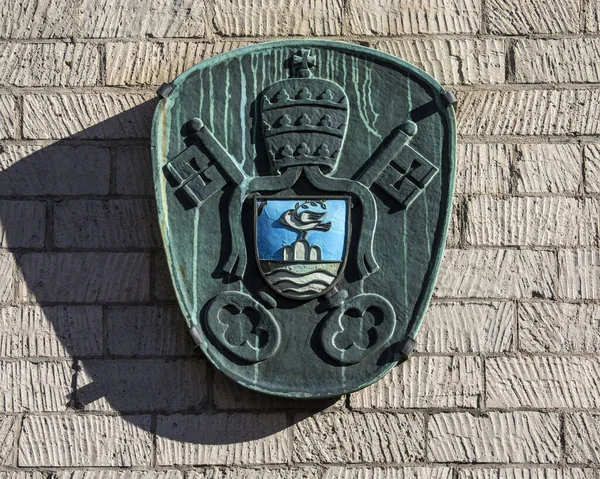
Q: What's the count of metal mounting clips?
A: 4